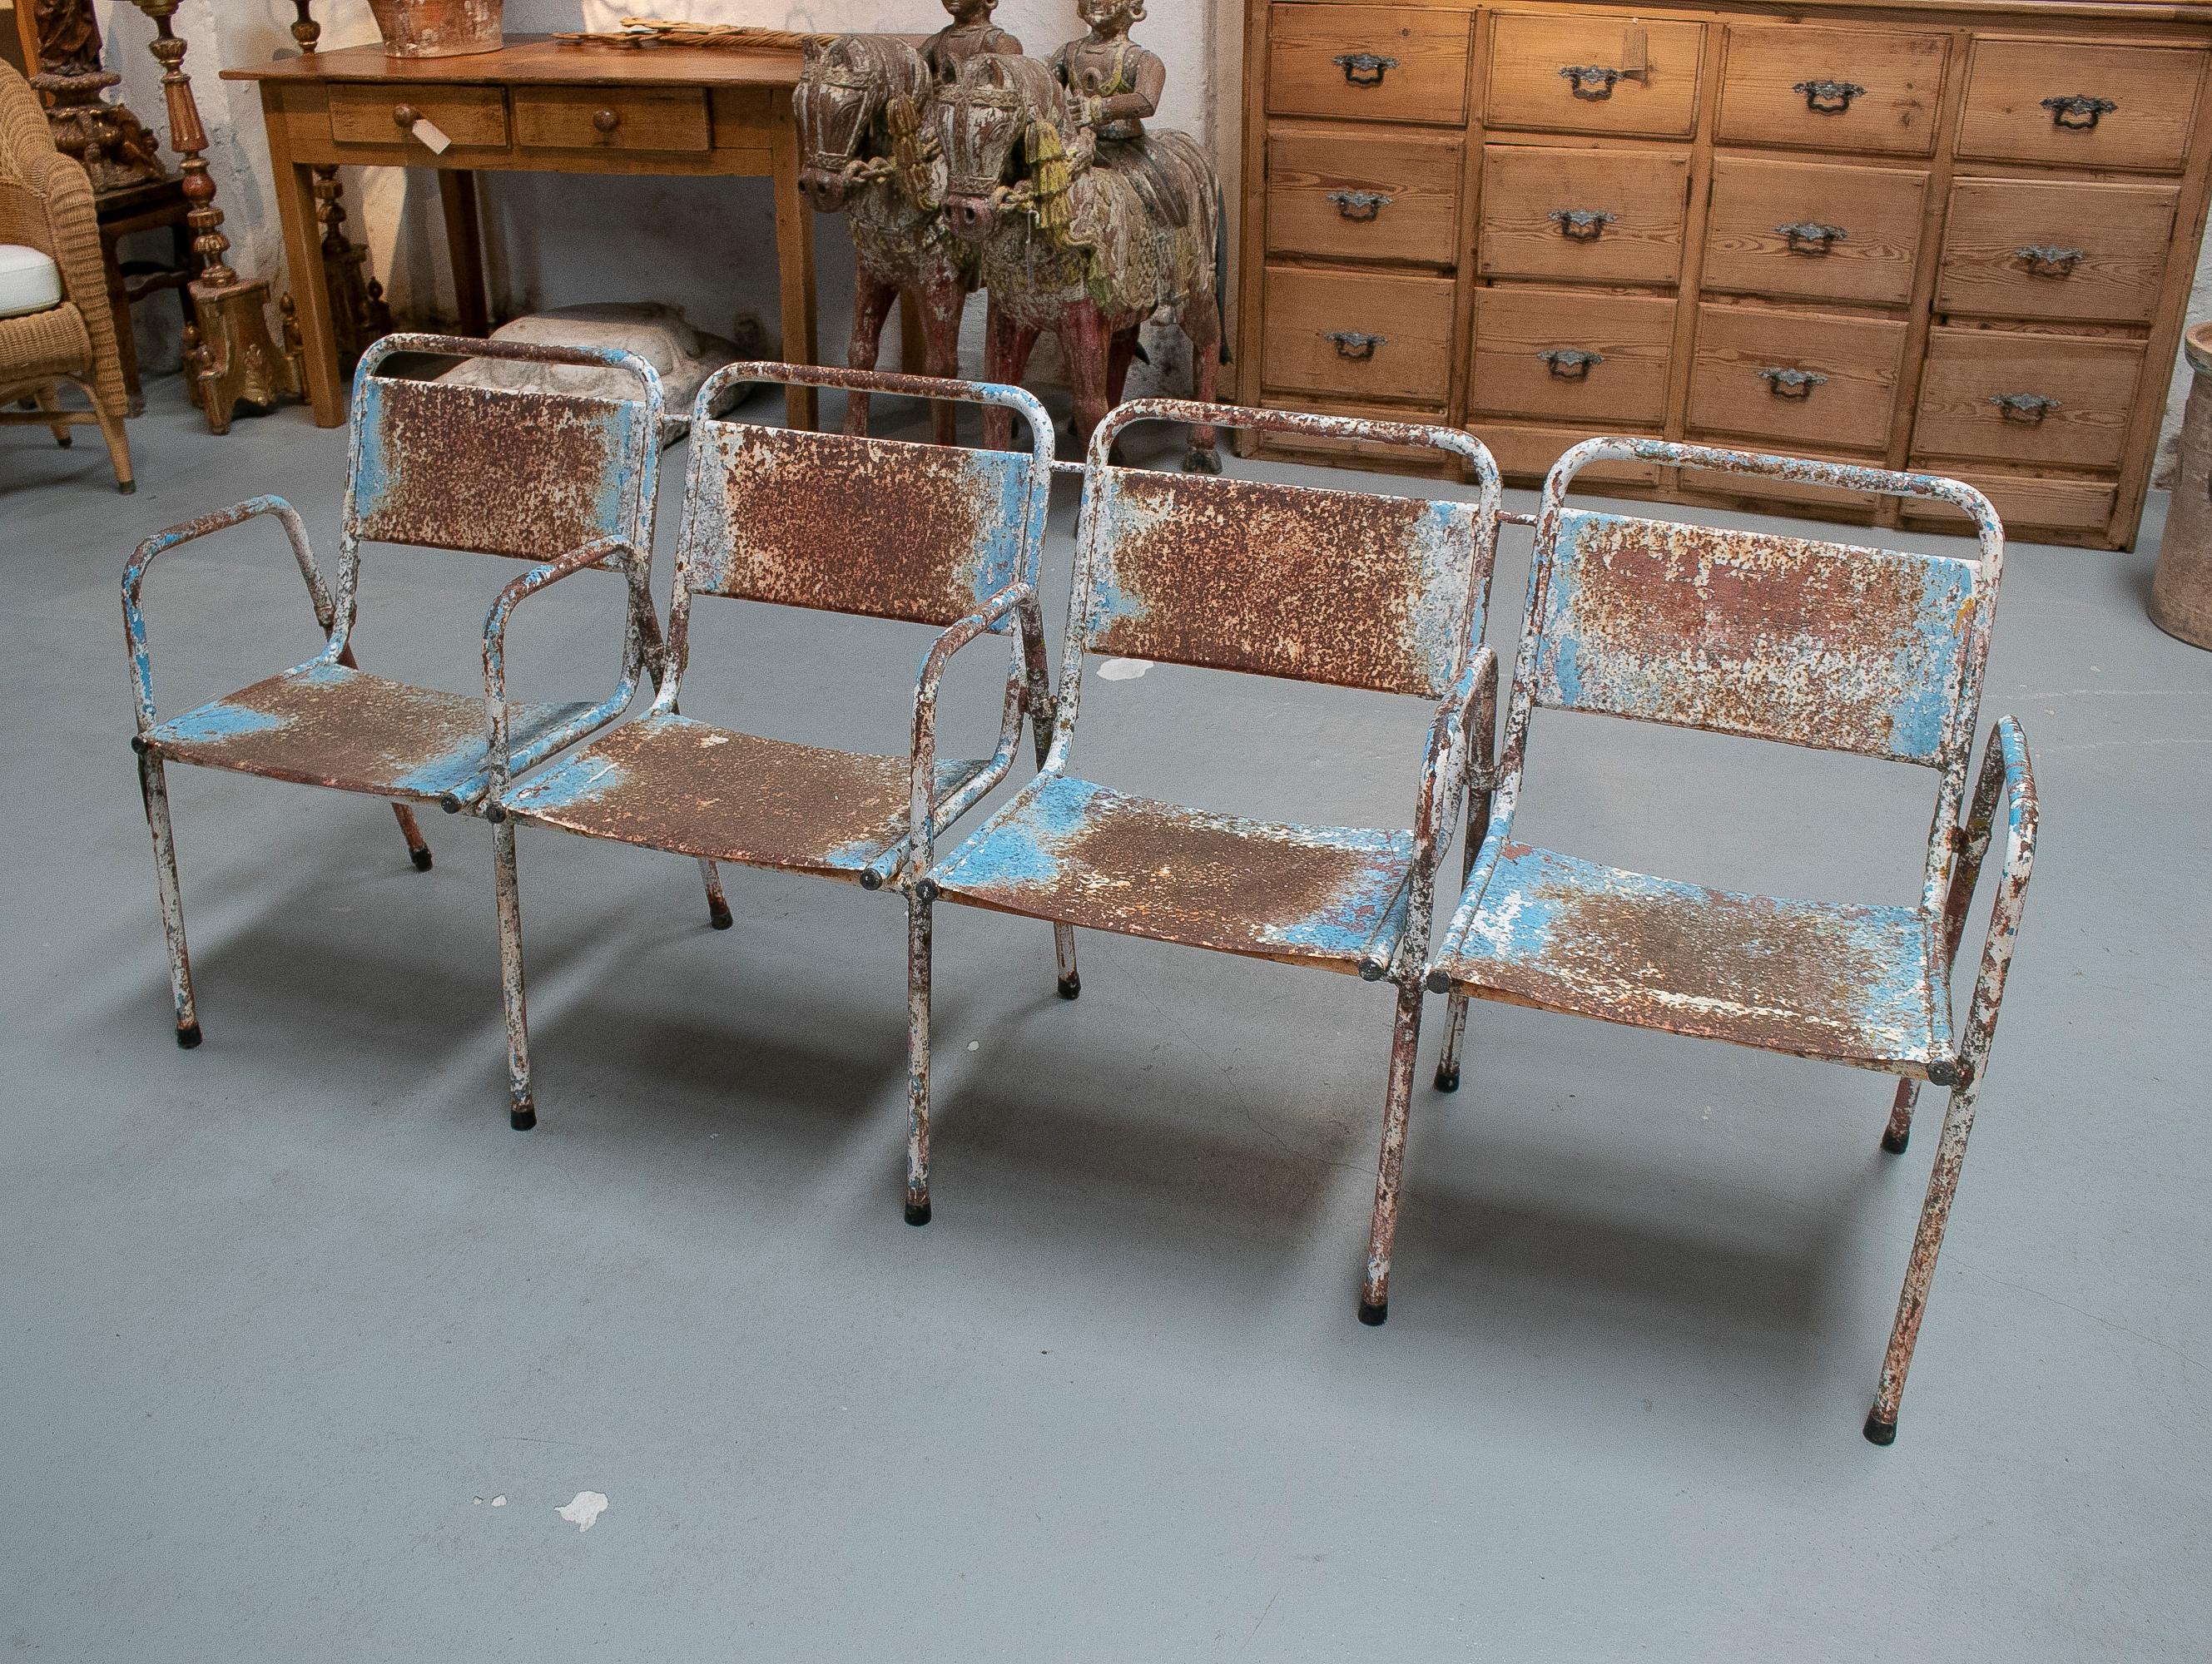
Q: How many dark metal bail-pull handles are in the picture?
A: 12